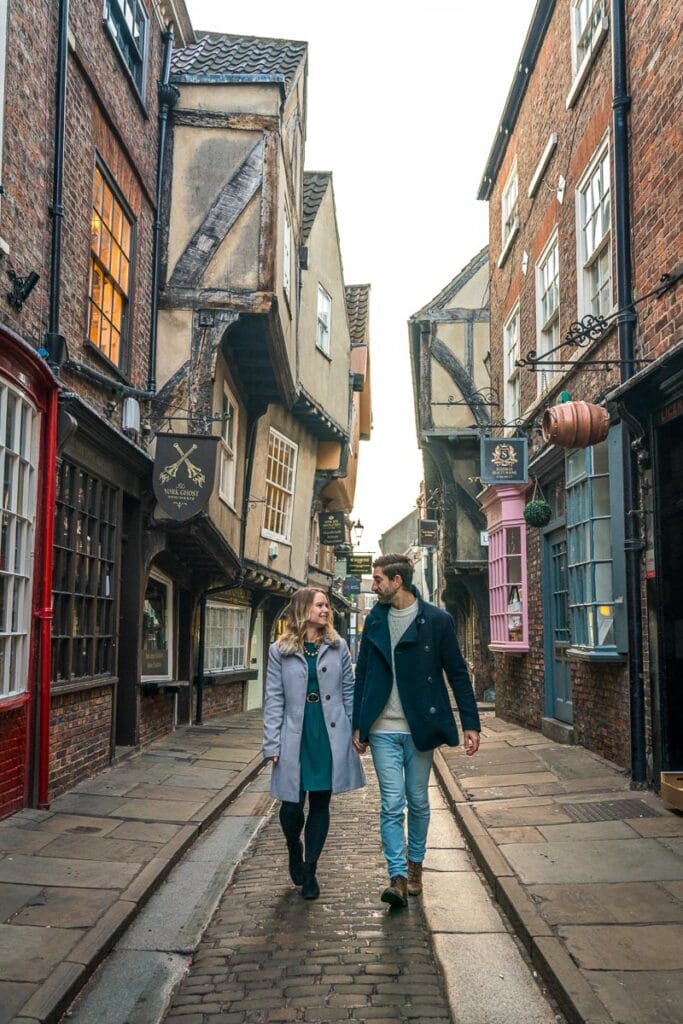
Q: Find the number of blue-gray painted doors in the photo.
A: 1